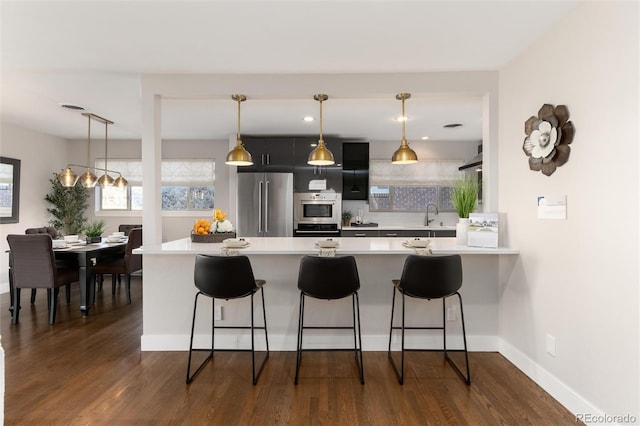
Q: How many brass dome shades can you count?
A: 3